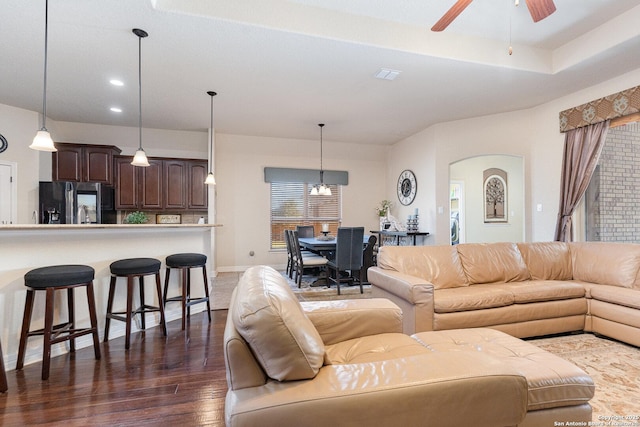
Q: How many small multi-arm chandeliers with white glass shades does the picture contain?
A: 1